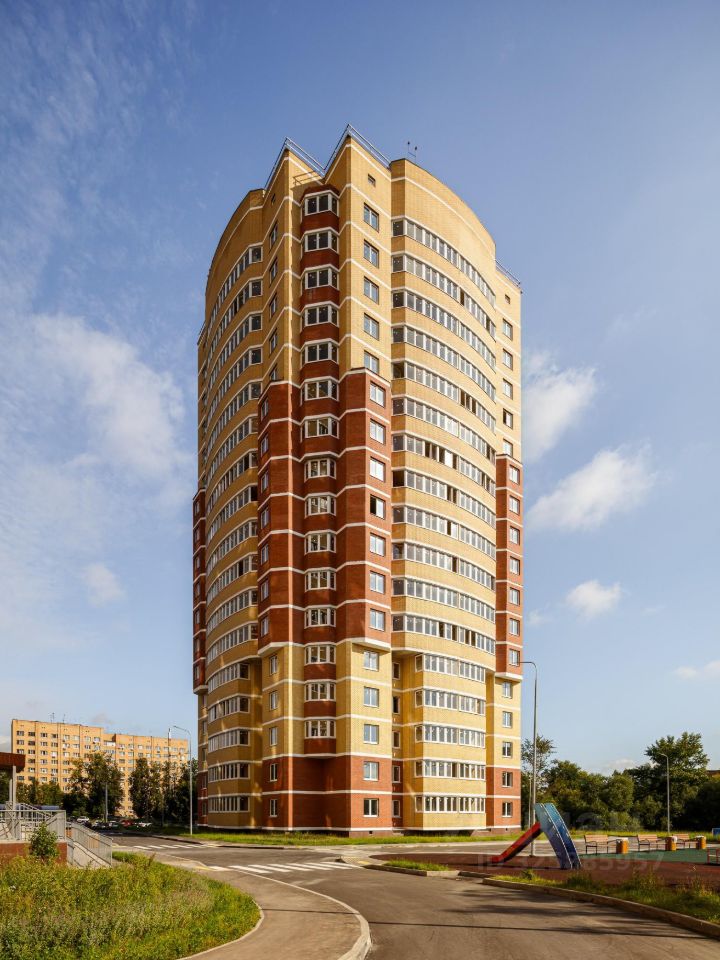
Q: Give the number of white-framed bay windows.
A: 15